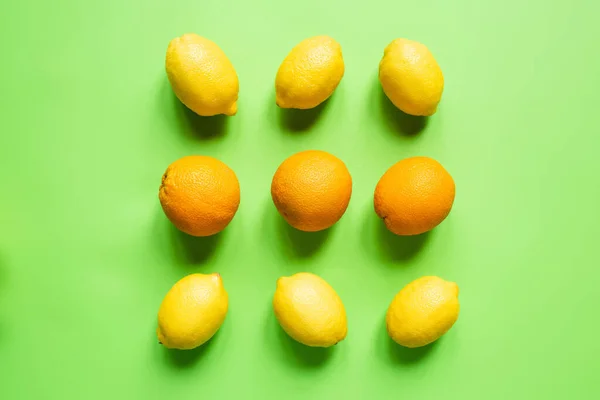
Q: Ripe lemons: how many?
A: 6